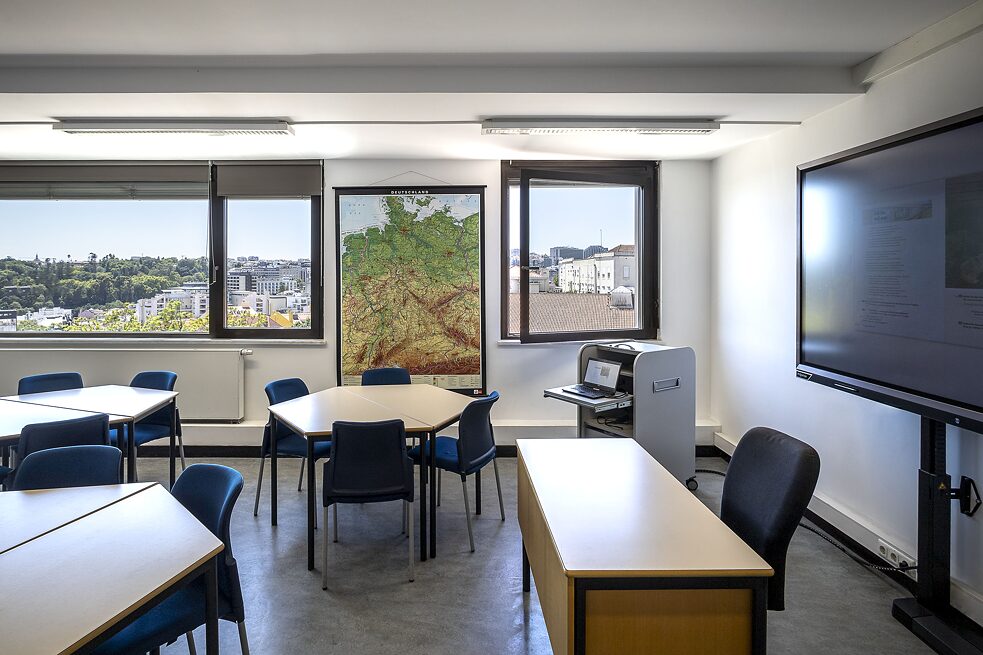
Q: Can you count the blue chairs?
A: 9